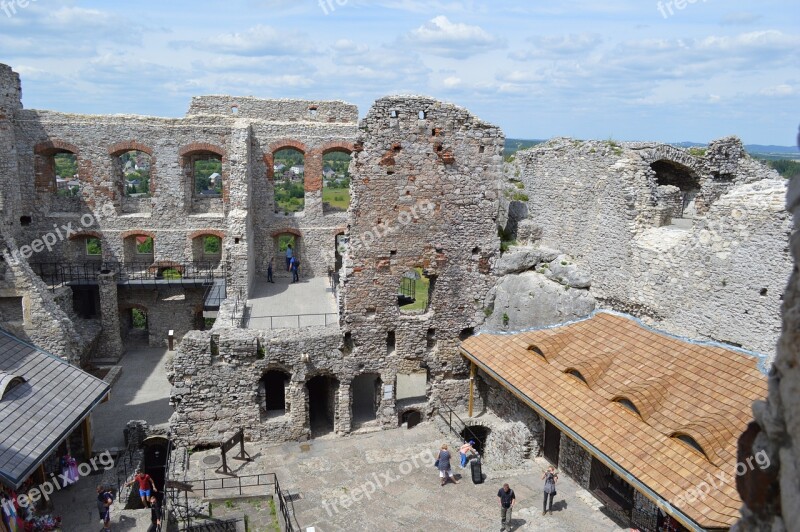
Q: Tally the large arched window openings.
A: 5